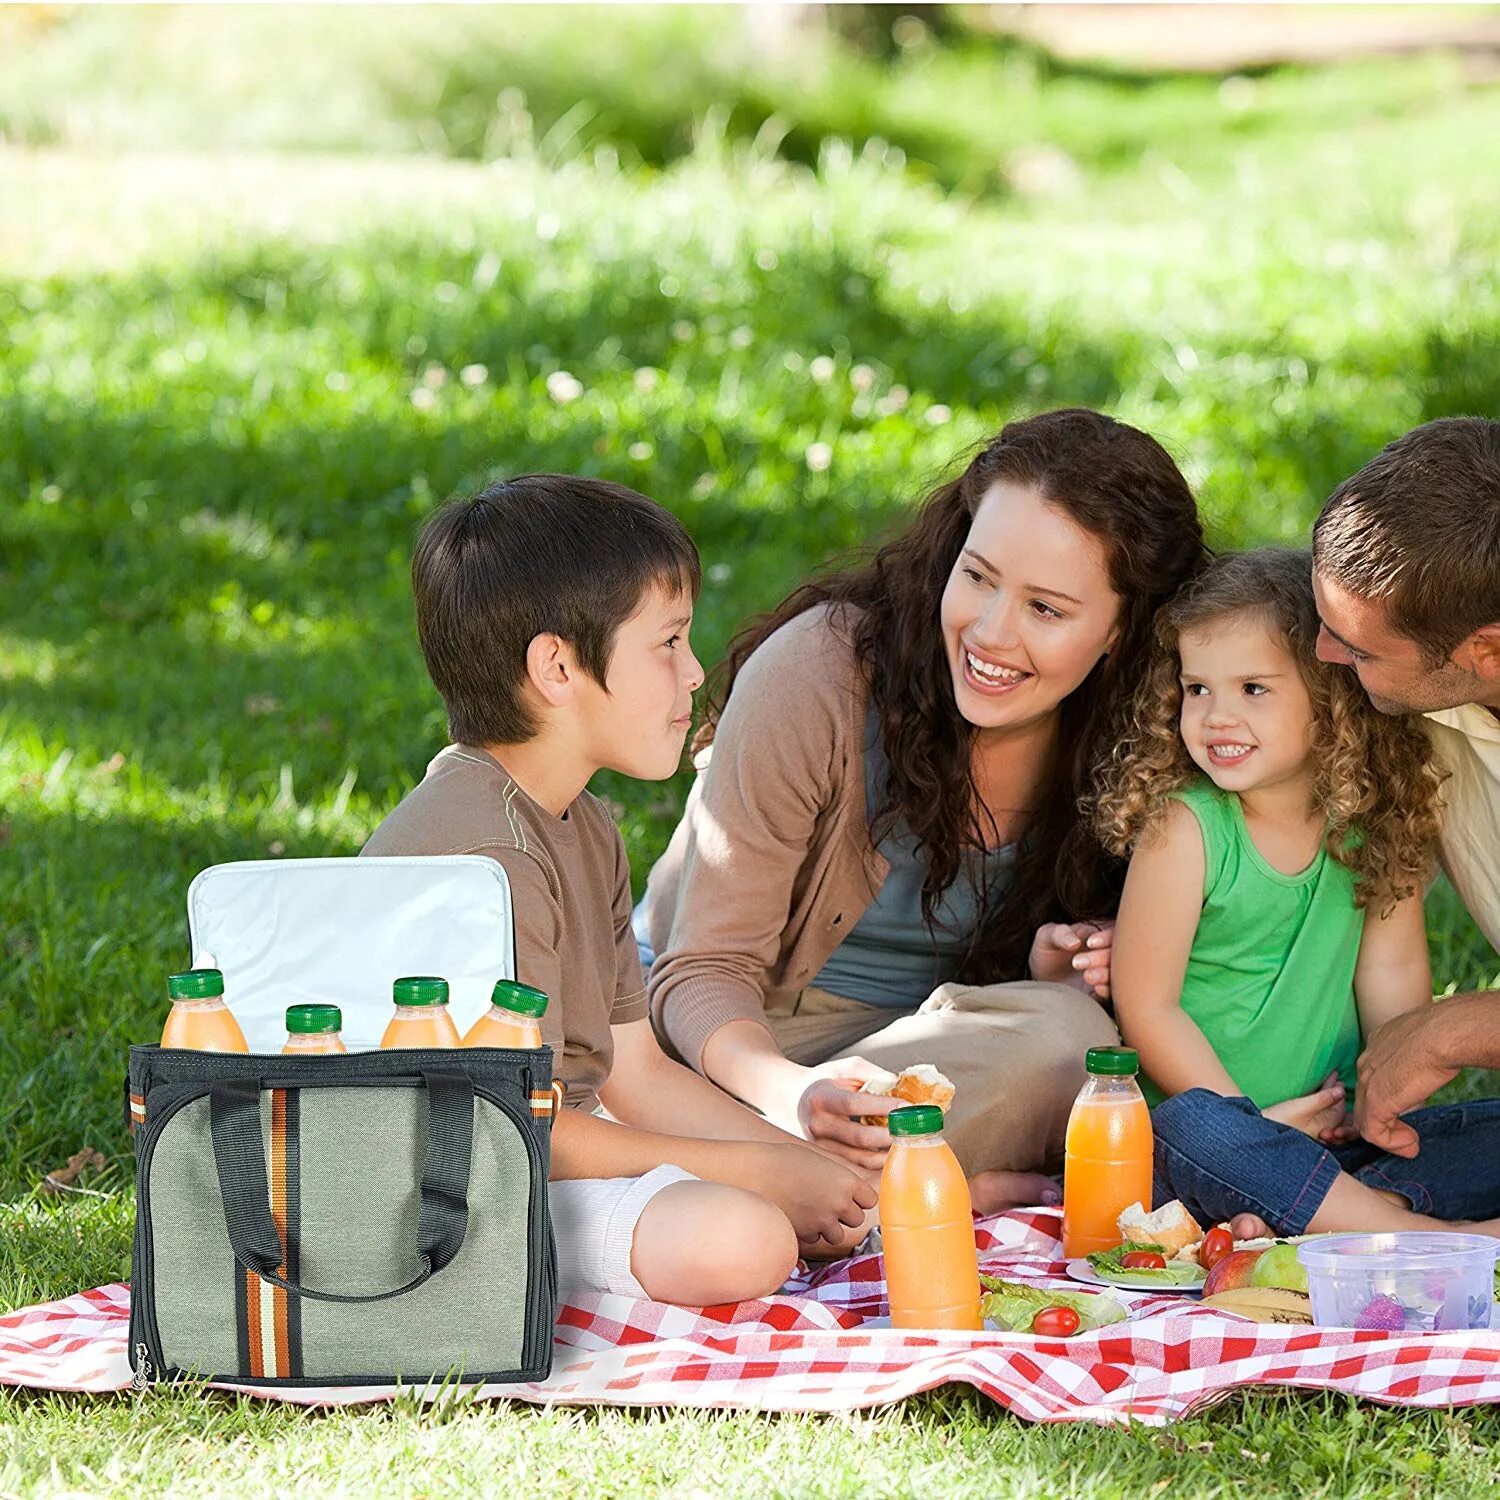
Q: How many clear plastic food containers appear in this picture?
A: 1